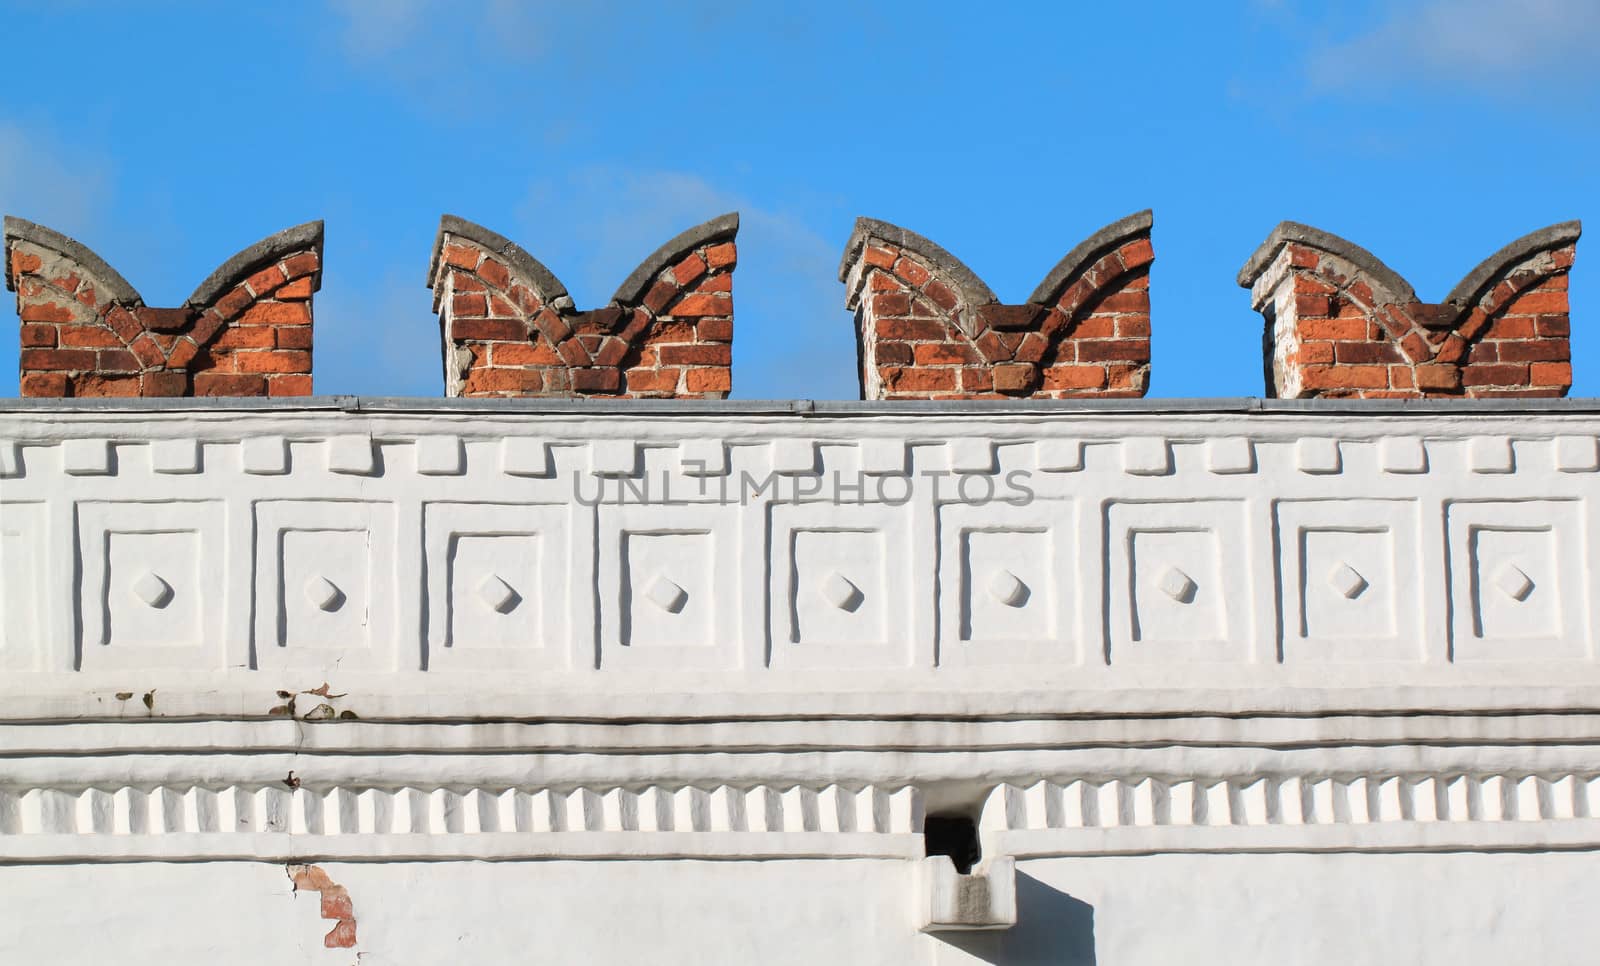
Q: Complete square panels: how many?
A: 9